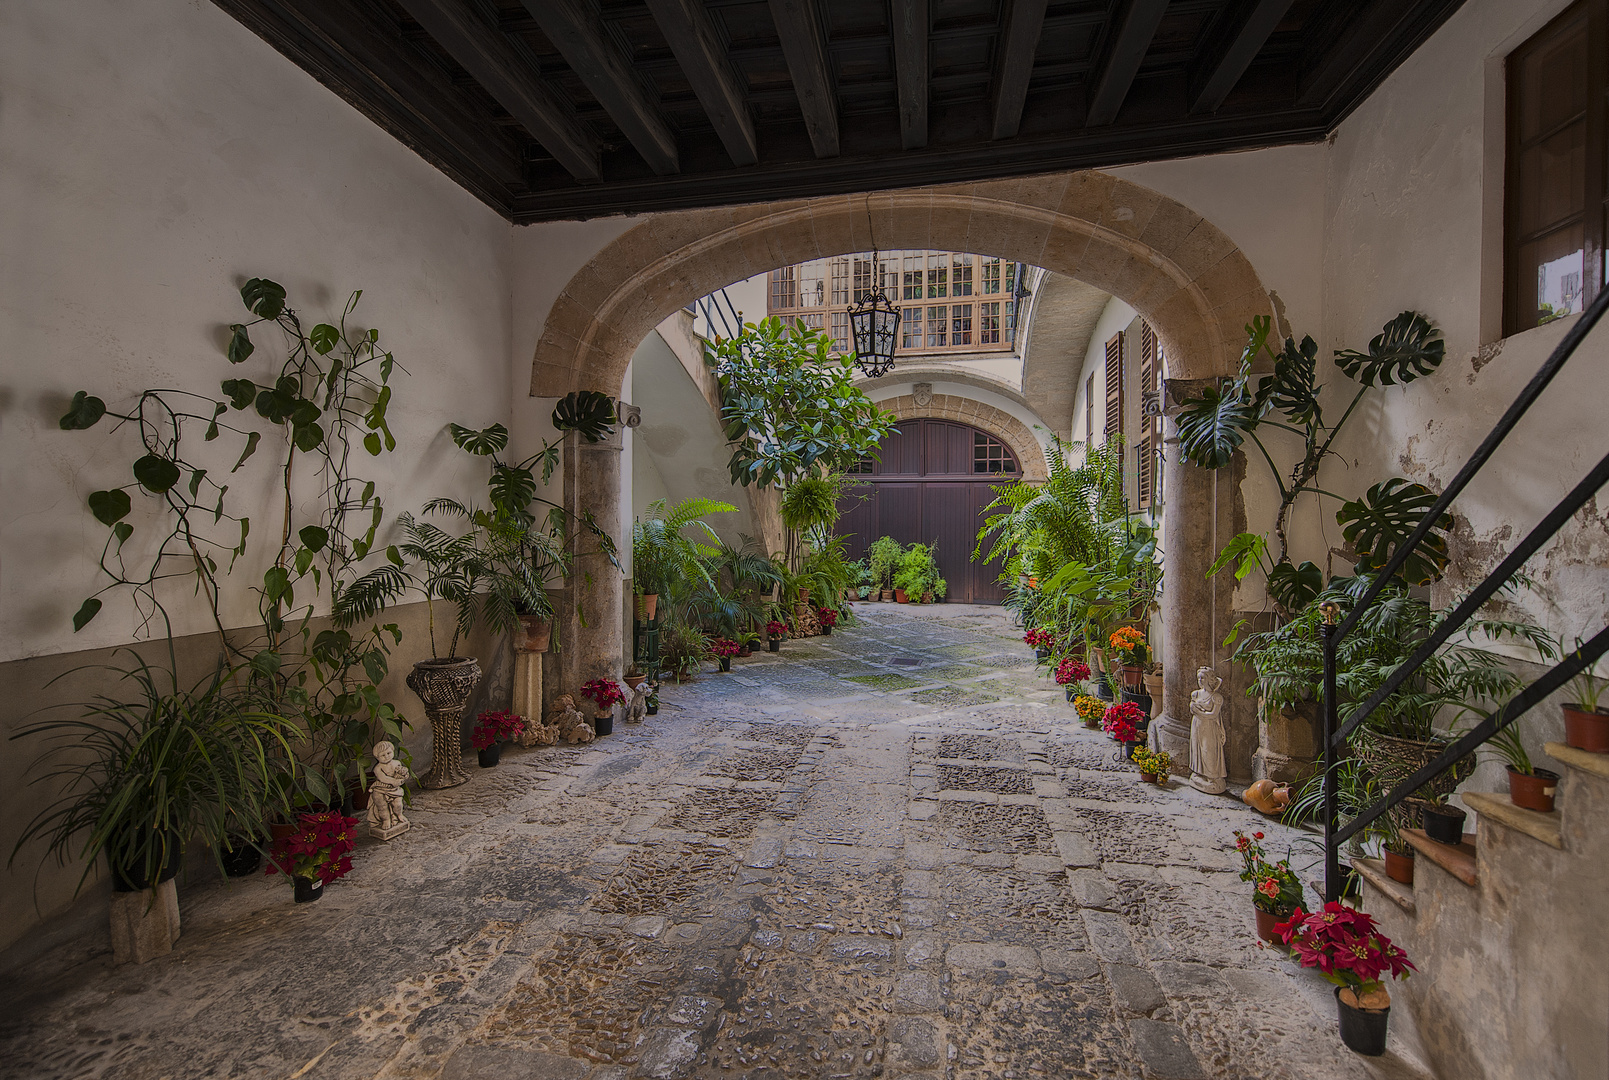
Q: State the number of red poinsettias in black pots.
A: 10